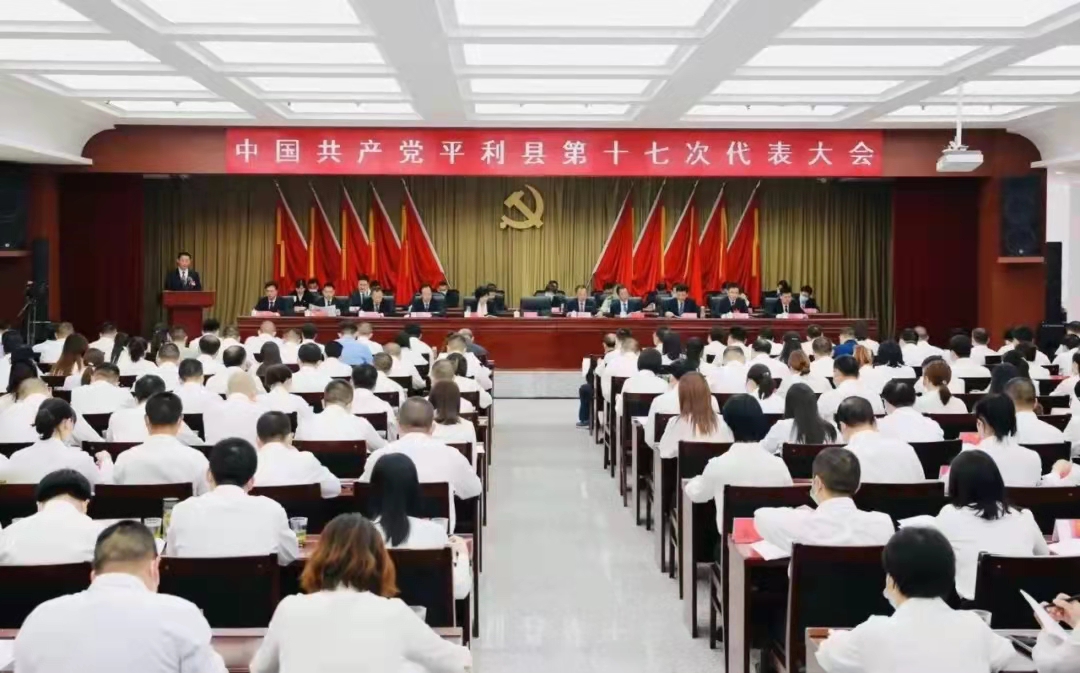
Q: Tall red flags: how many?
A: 10